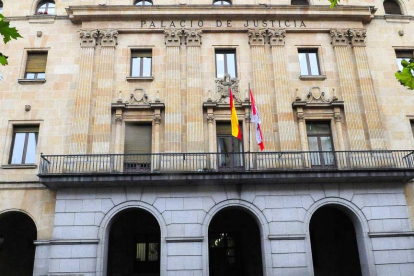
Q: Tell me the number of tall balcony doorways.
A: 3